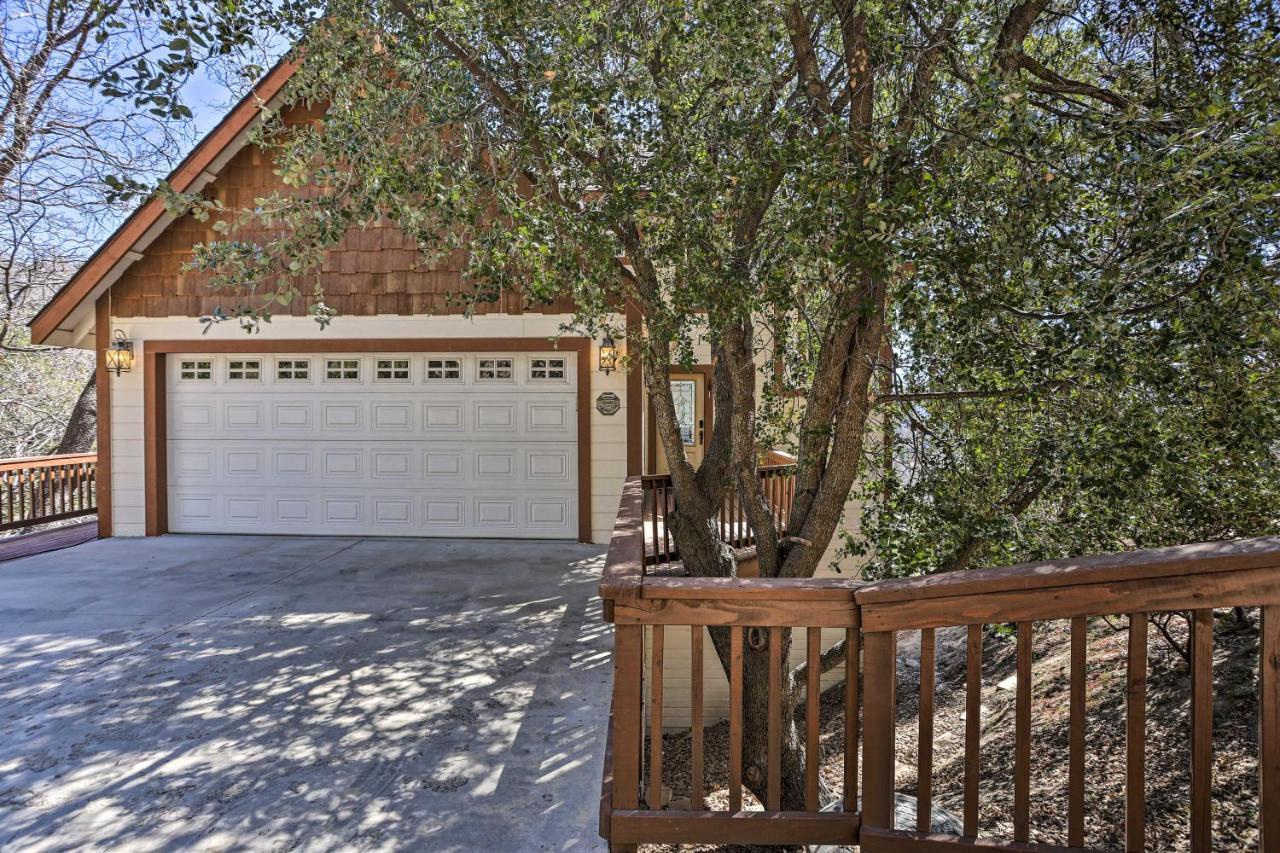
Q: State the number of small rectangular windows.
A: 8